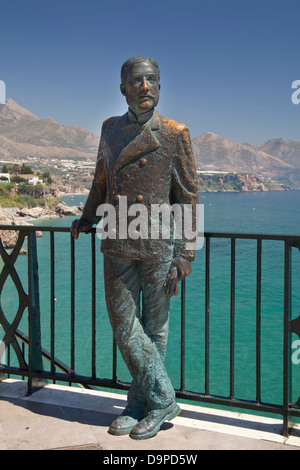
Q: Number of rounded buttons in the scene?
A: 5